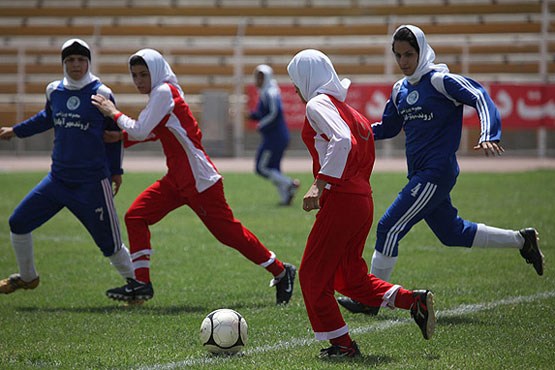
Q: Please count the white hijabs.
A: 5